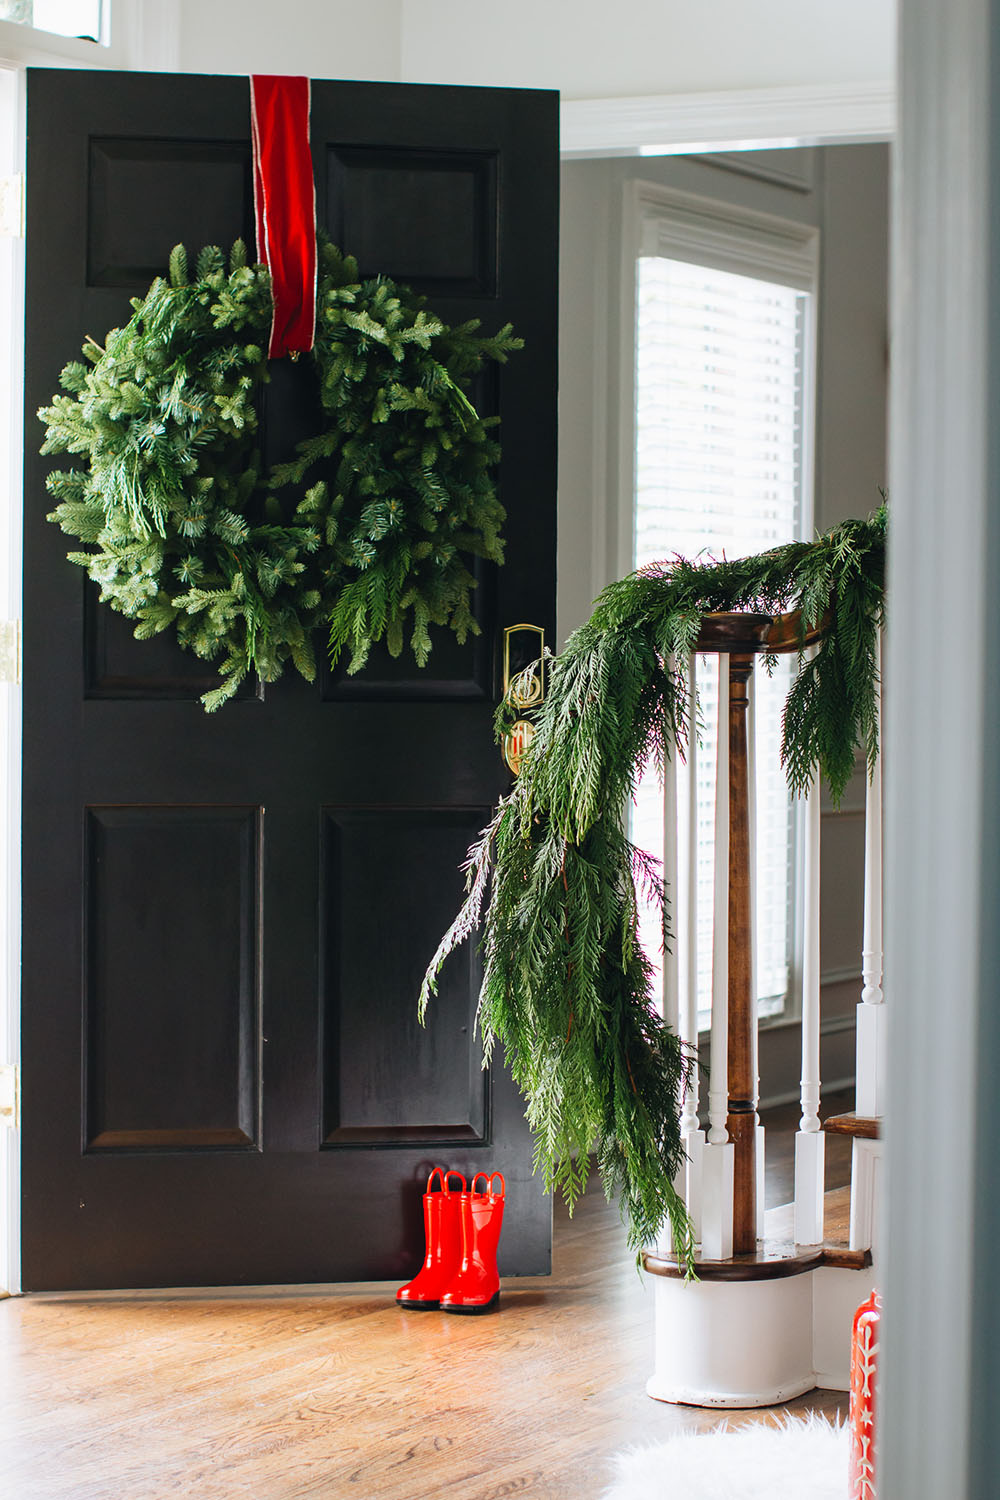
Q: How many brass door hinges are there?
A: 3